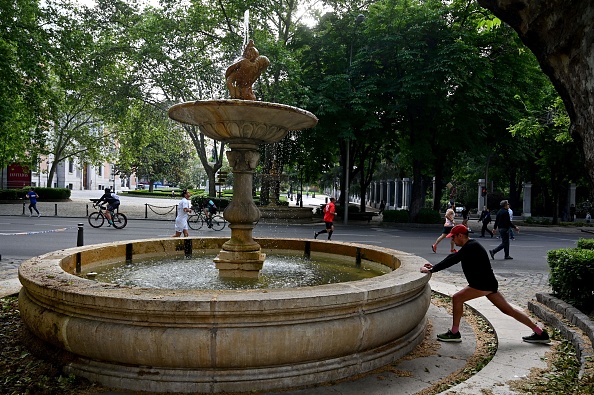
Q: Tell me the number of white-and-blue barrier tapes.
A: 1